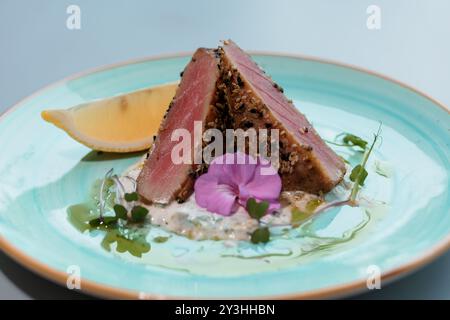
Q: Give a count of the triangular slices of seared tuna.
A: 2